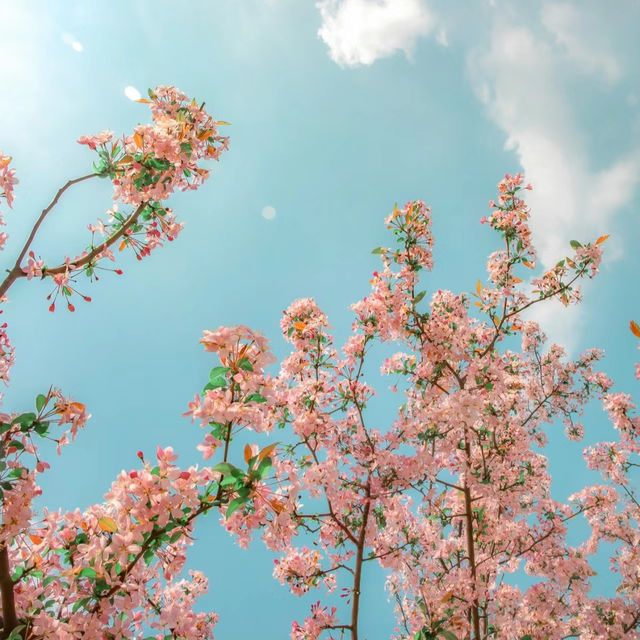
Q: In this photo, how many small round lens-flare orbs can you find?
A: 3